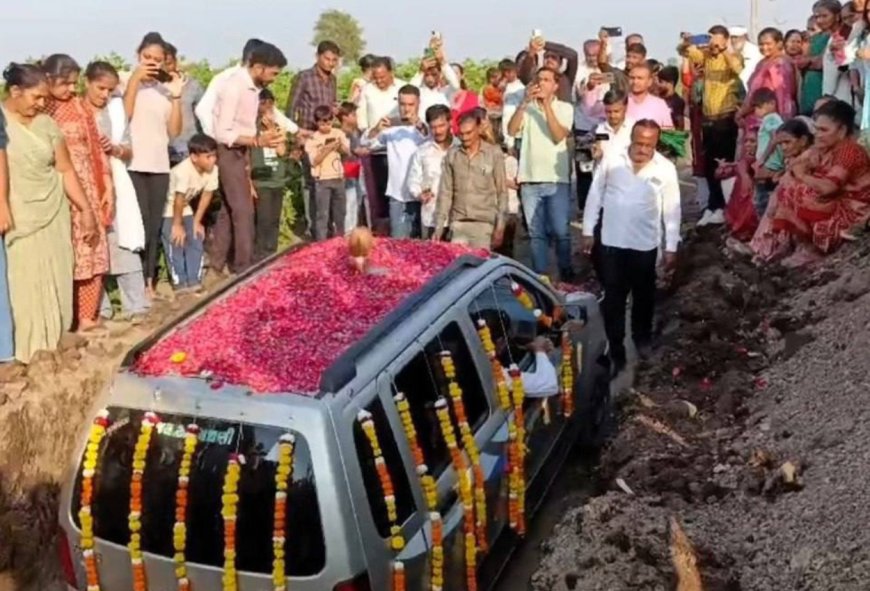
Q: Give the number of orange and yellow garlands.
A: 12